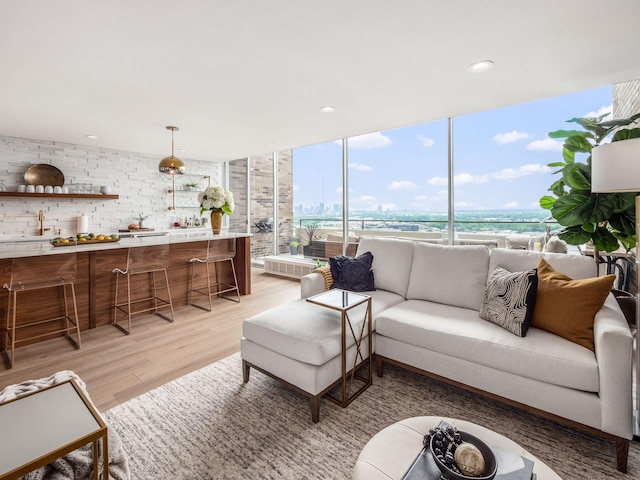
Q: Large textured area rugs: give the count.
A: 1